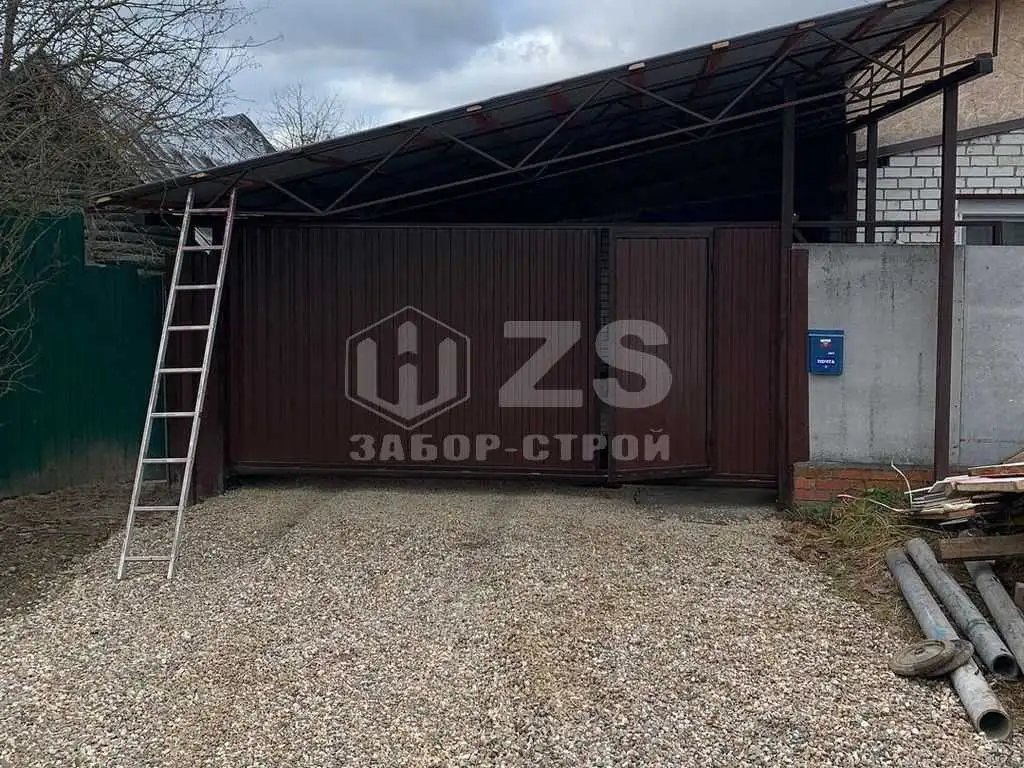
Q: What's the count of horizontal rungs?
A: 9